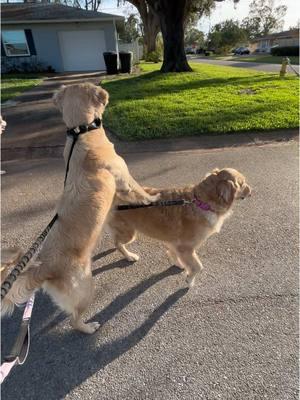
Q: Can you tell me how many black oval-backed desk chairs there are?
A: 0